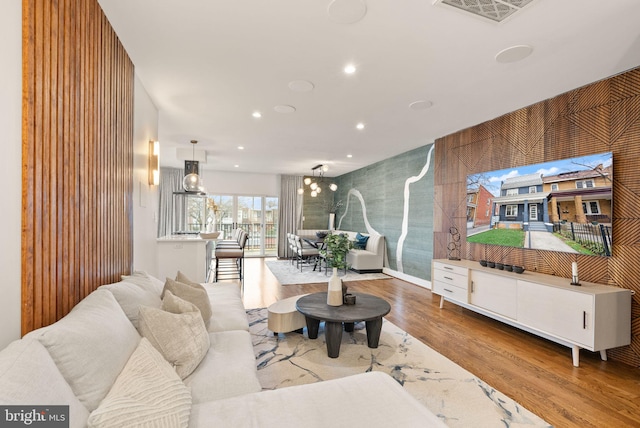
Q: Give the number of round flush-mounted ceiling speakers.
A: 5